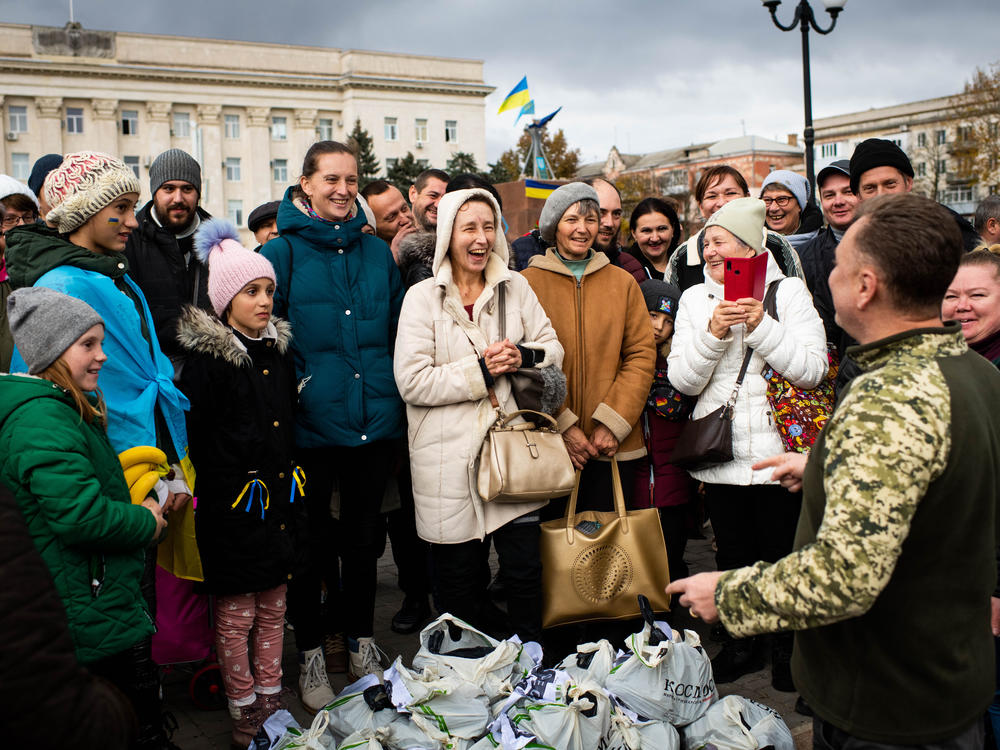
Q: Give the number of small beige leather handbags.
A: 1